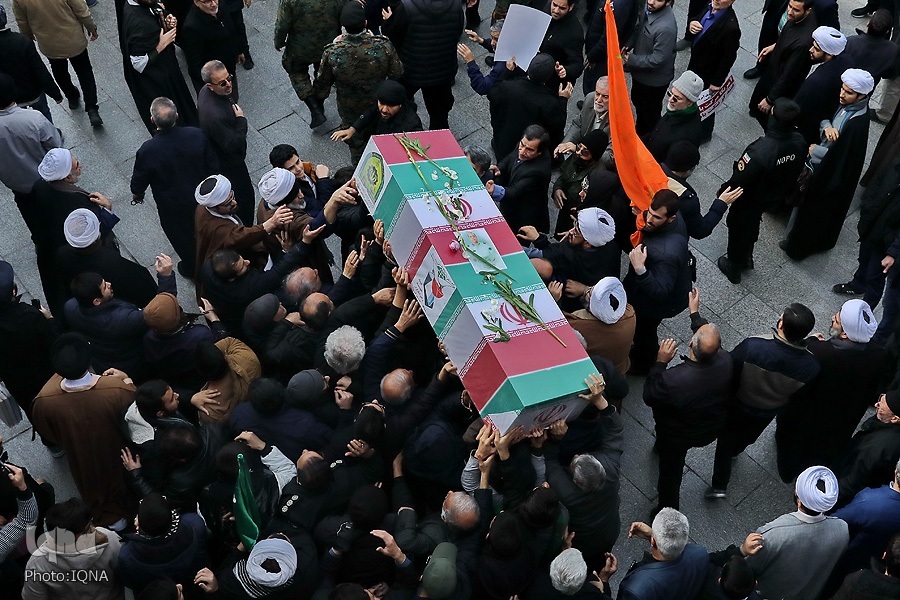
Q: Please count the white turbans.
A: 11